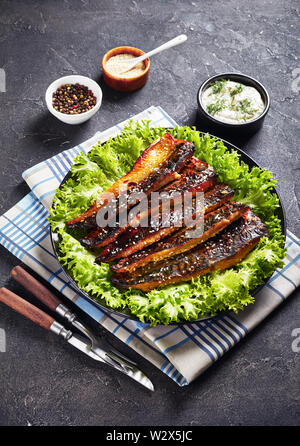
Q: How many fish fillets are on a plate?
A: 5